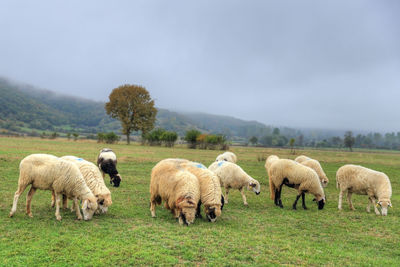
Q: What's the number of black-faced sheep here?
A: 2